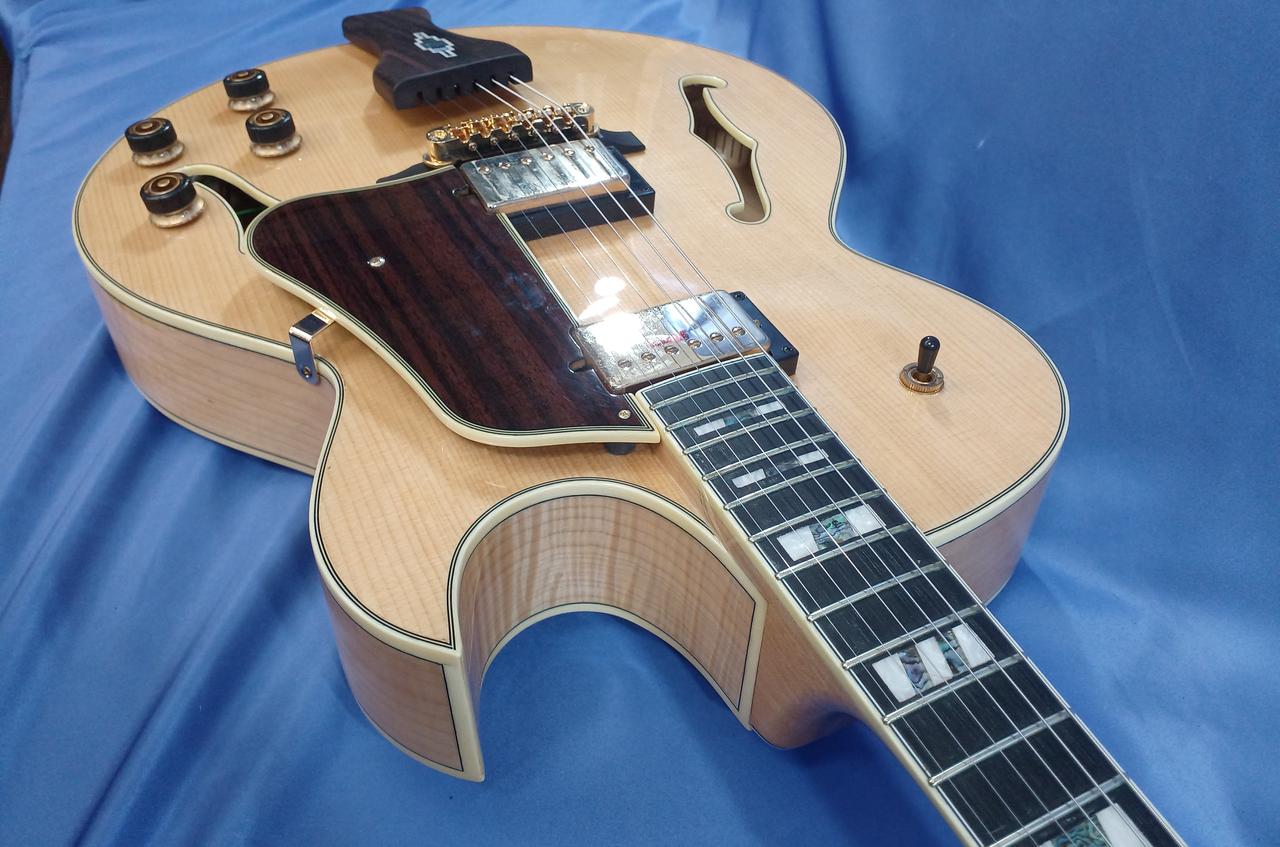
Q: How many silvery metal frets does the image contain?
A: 12